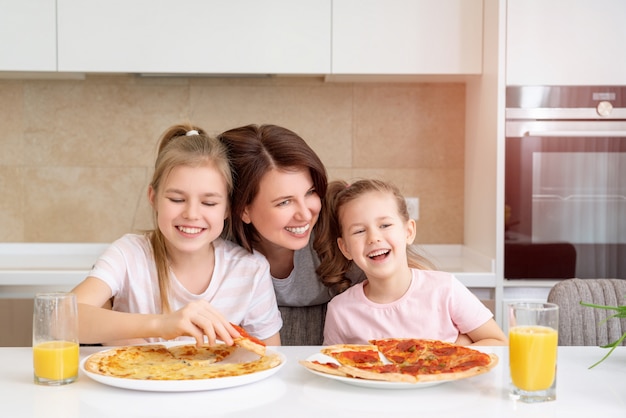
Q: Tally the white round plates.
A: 2